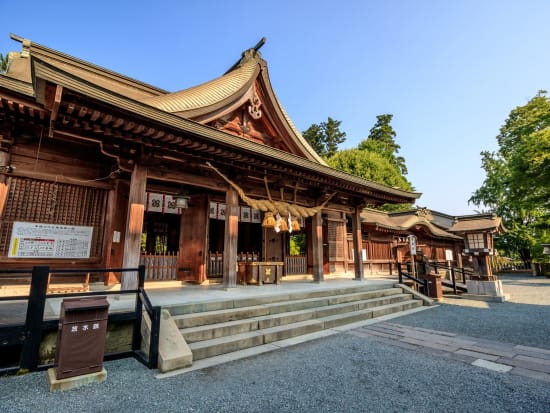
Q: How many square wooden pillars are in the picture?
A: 4